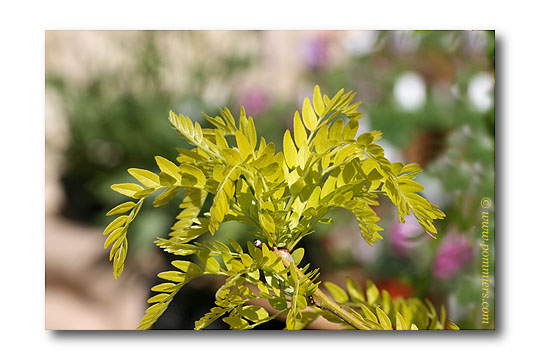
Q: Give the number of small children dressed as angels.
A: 0